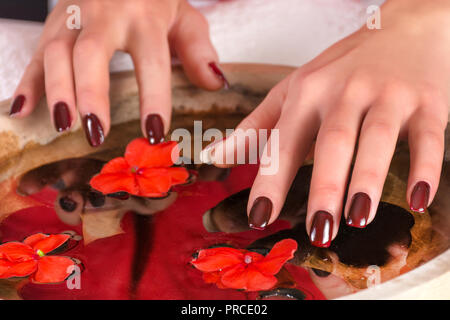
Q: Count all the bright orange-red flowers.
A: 3